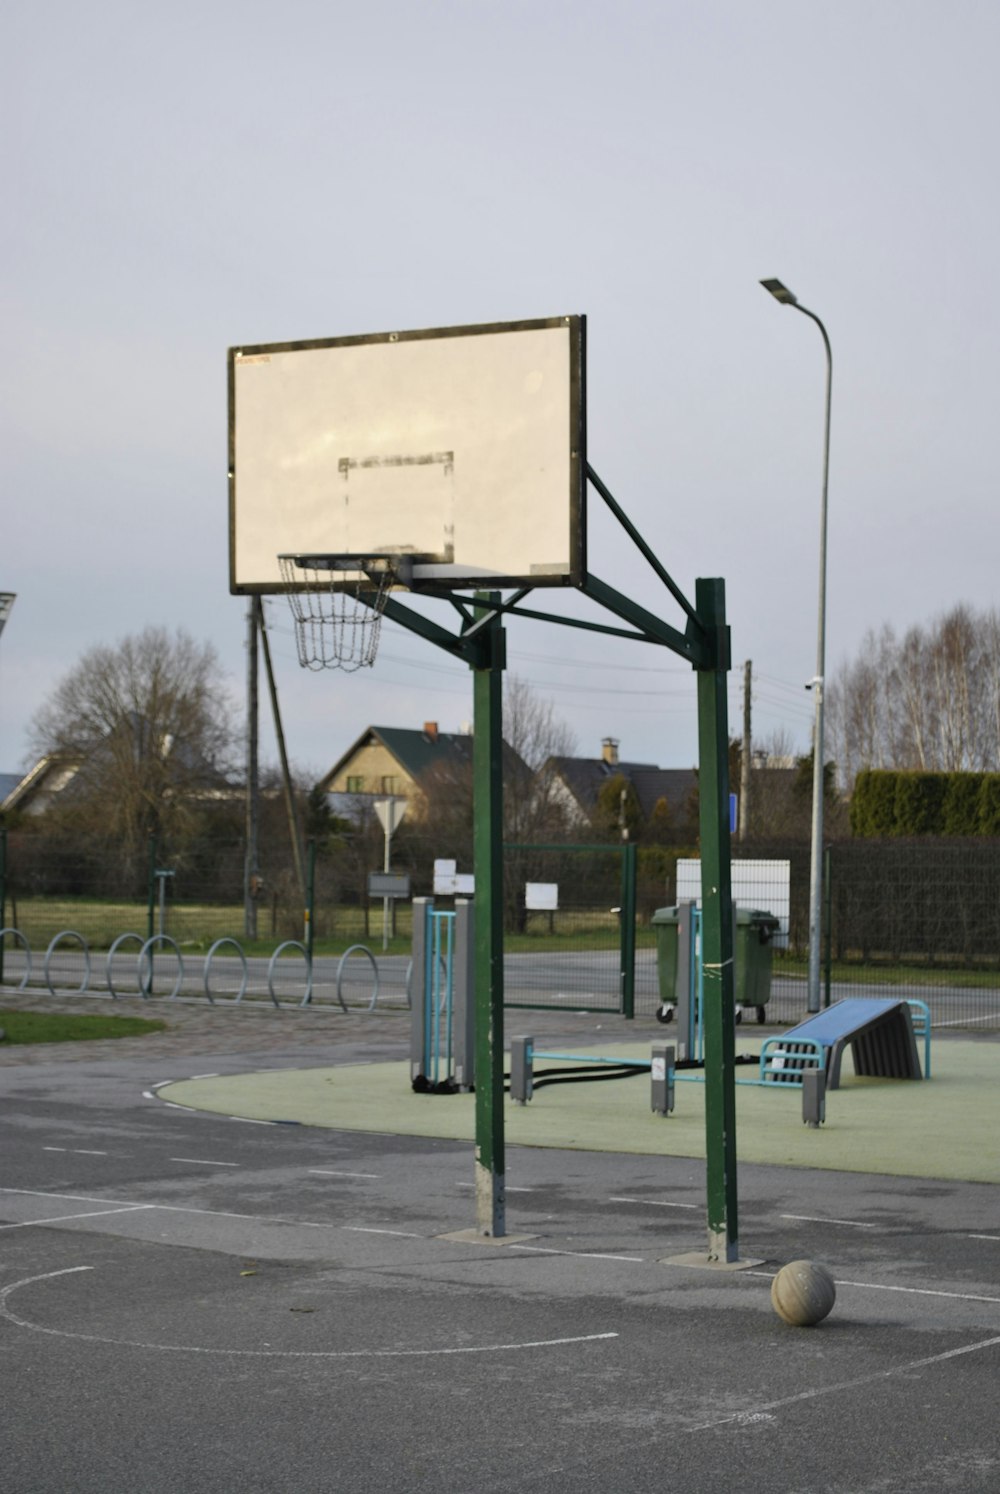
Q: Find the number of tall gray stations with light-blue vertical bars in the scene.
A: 2